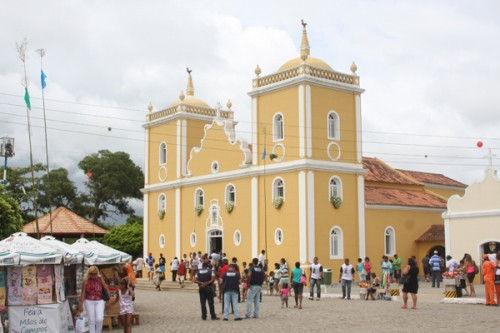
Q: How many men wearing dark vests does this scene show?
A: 3